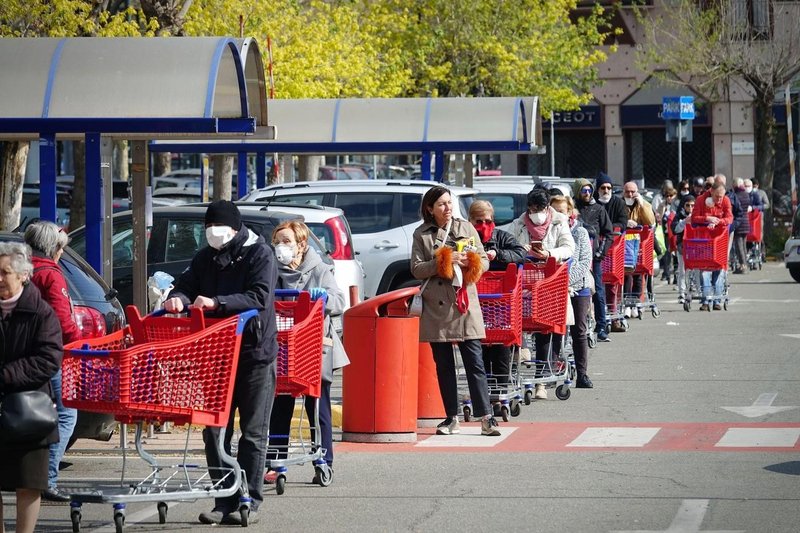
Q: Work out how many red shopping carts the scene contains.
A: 9